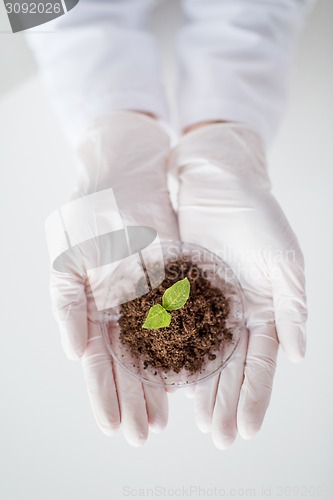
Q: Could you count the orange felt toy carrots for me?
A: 0